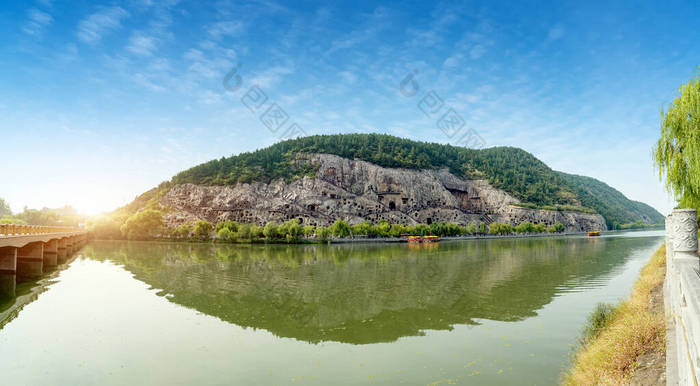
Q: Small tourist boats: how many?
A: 3